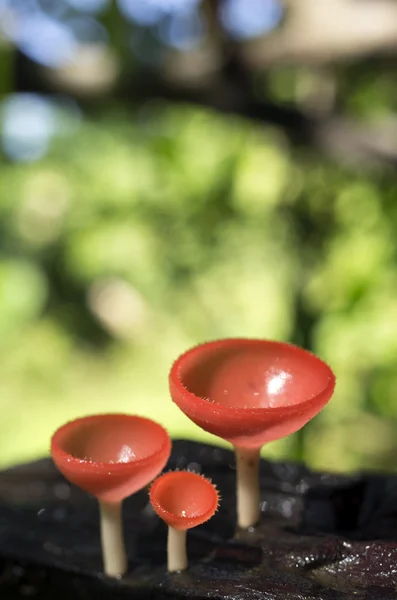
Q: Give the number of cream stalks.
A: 3